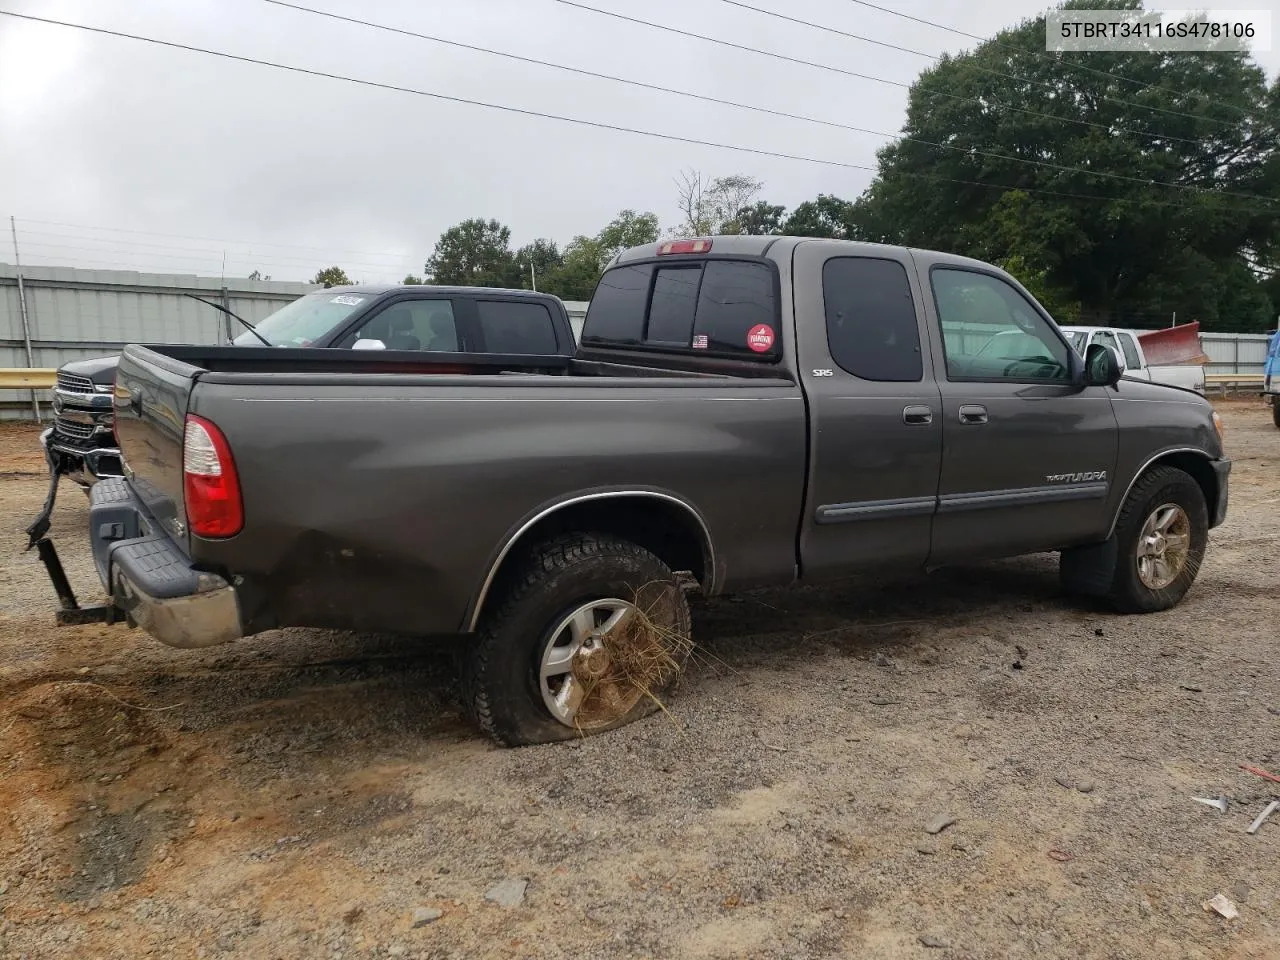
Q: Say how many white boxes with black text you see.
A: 1